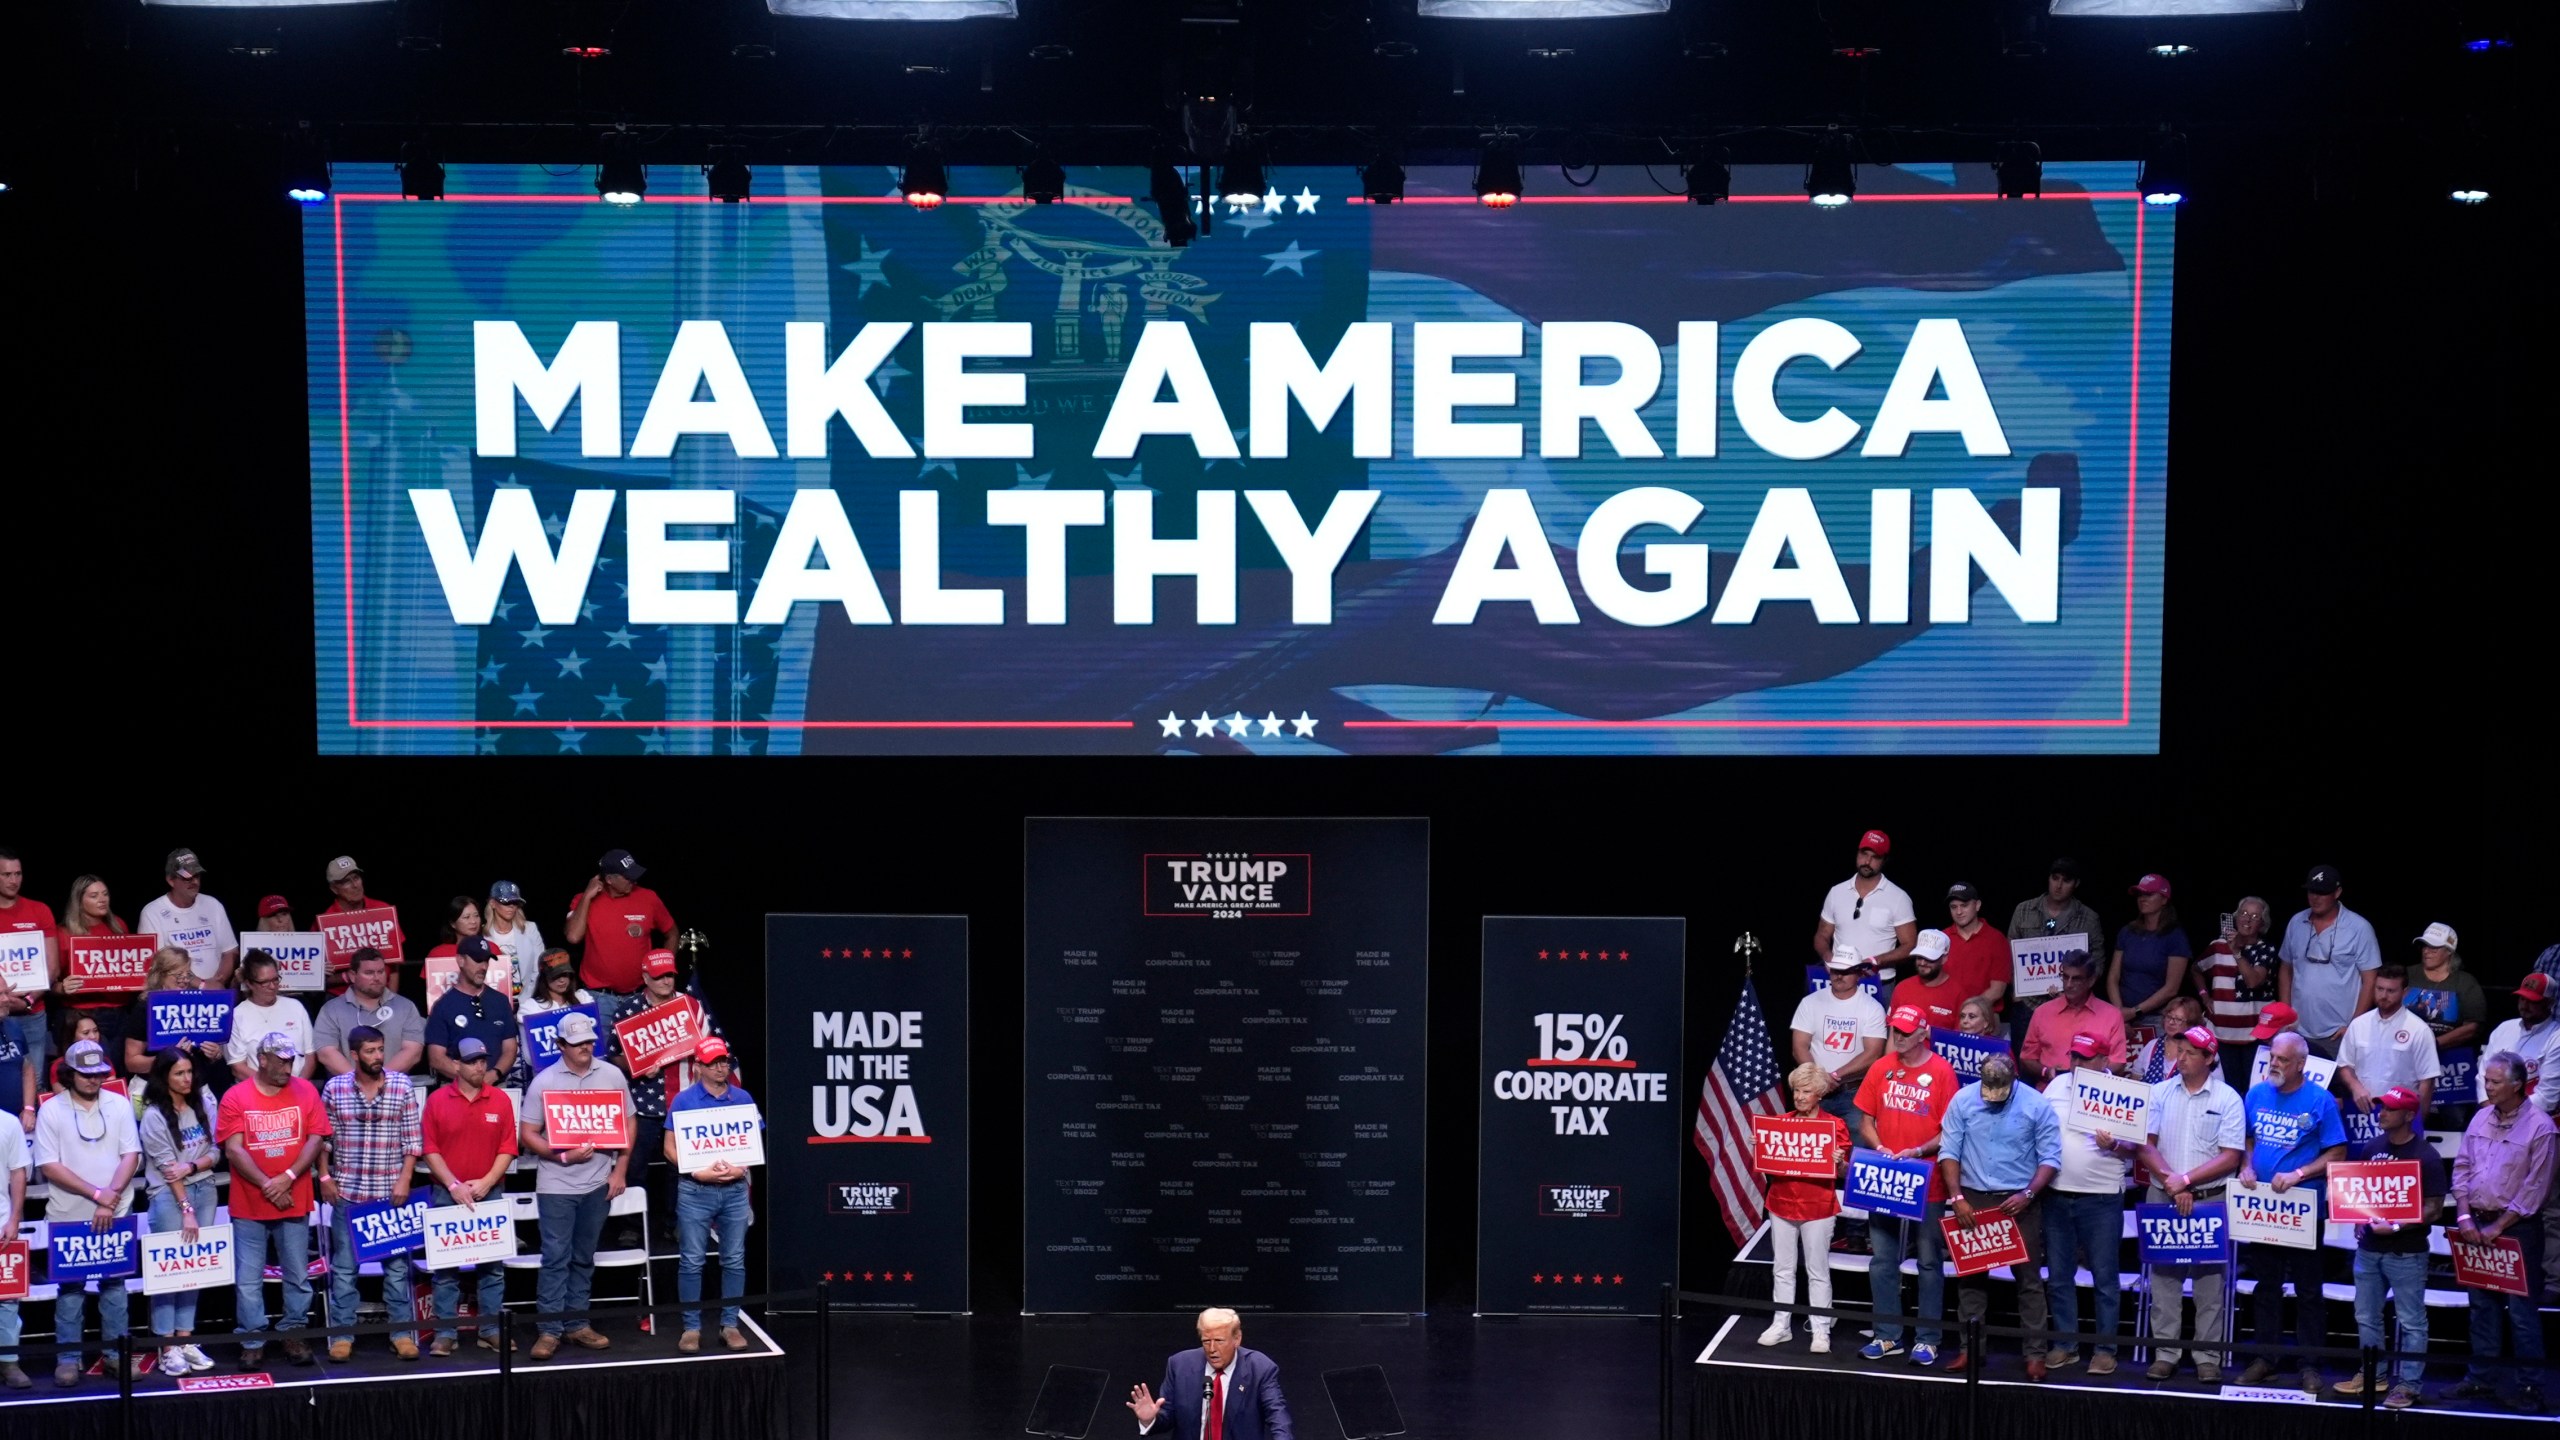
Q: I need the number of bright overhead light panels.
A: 4